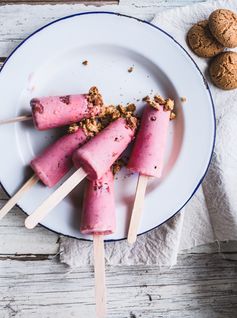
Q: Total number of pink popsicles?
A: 5